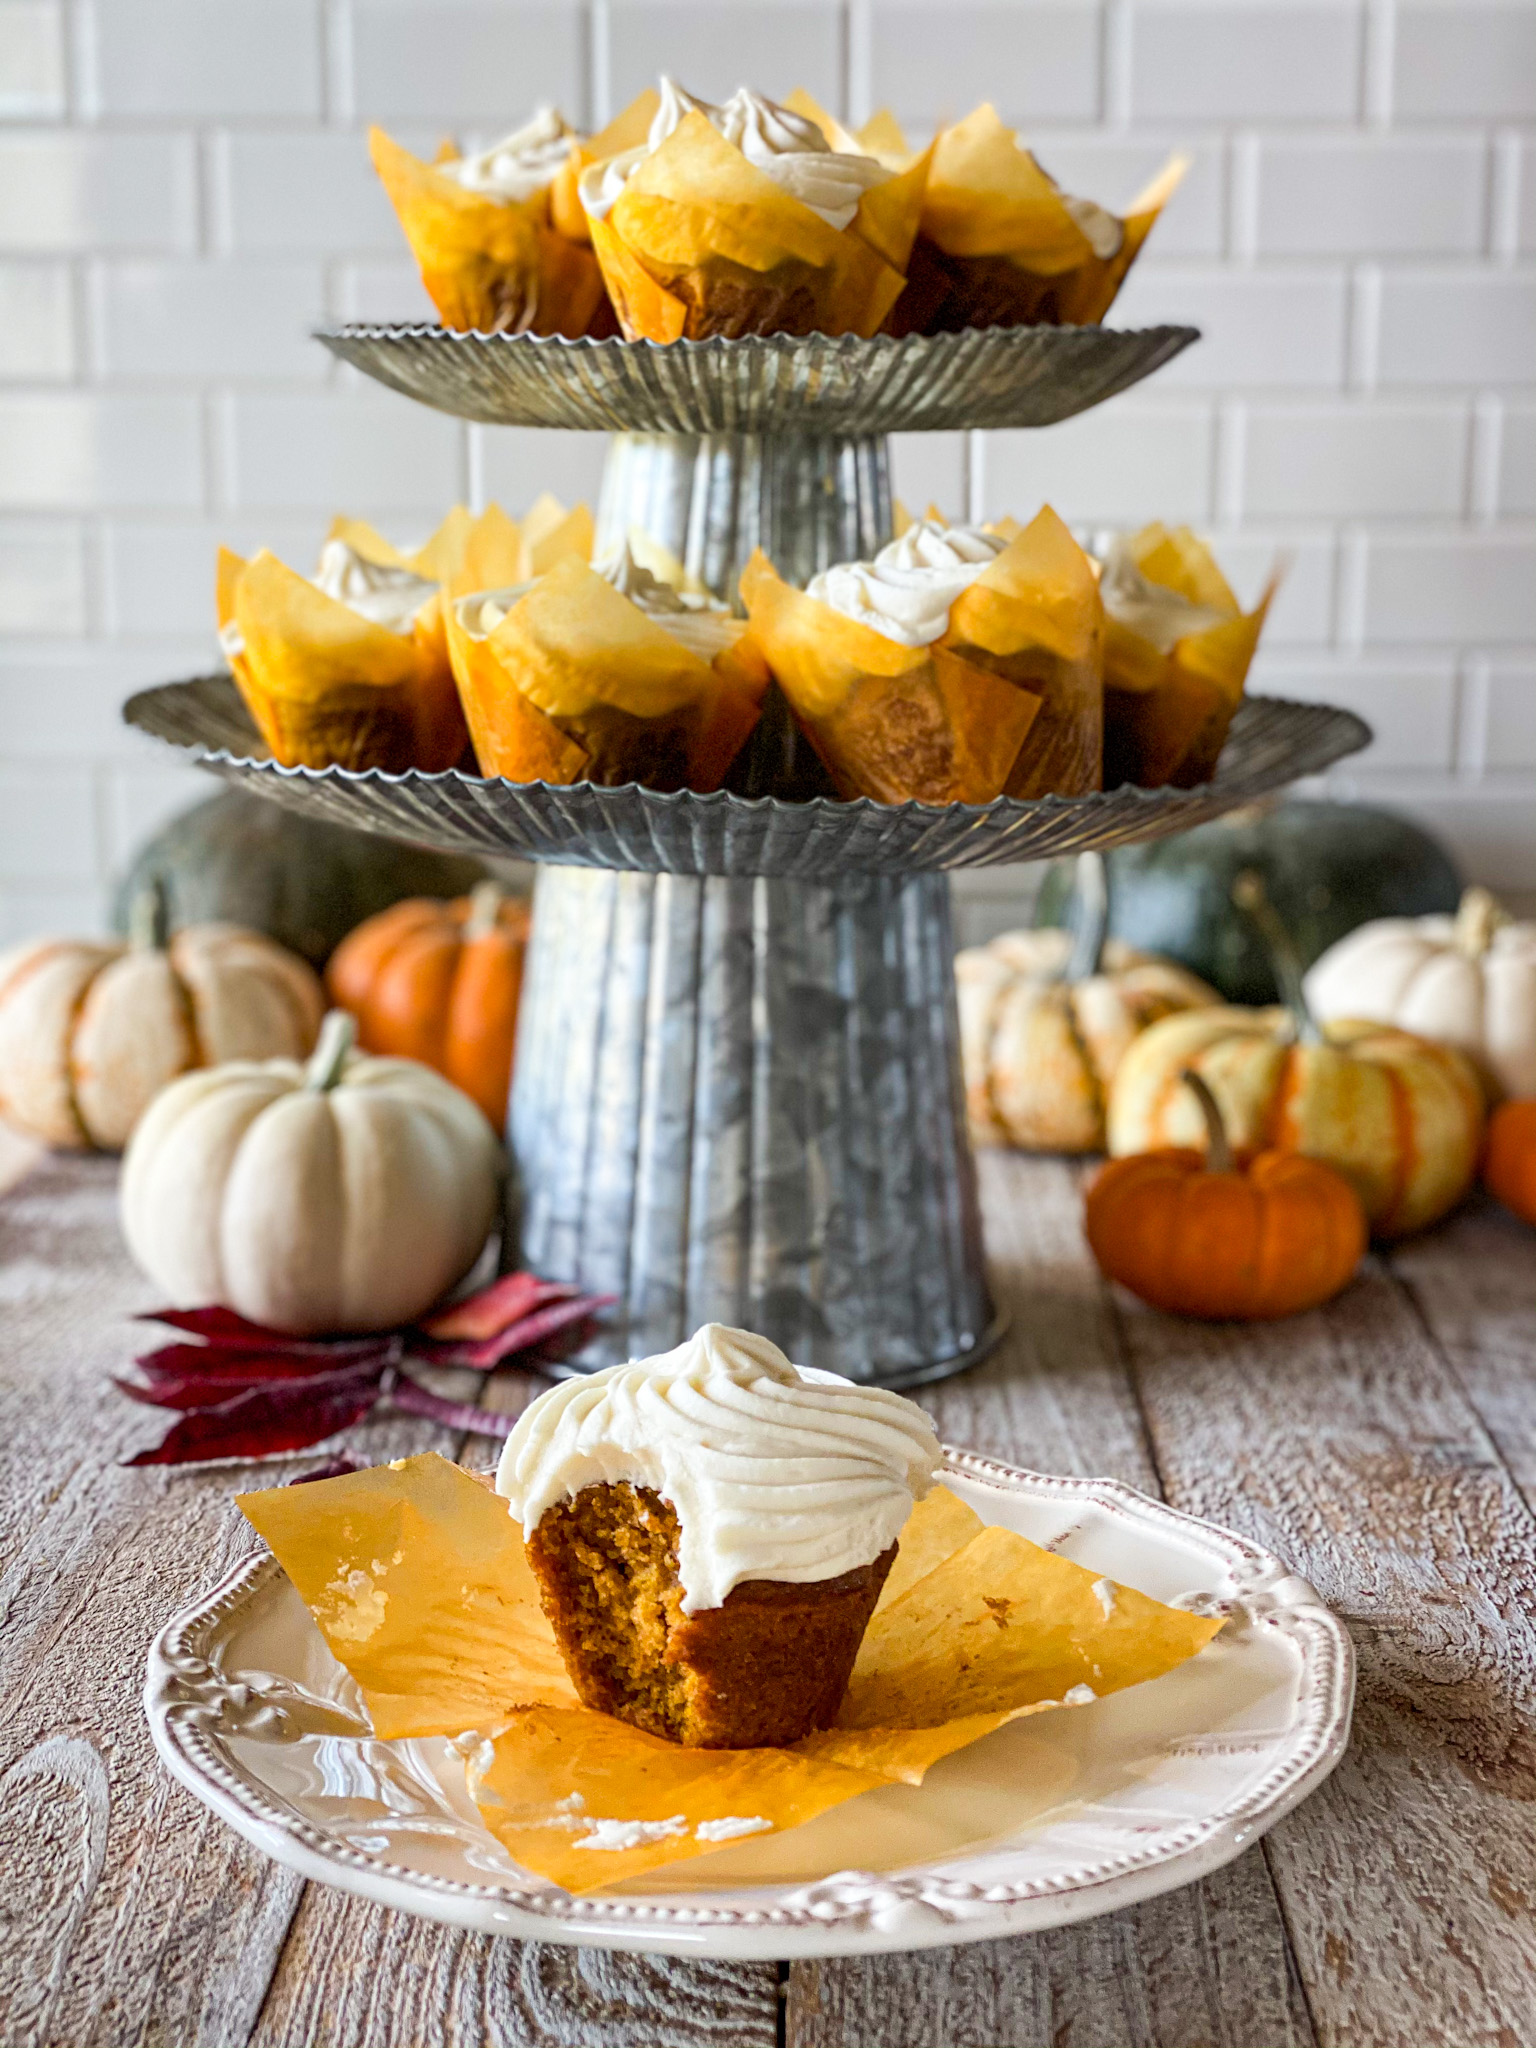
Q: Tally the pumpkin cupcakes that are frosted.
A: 8